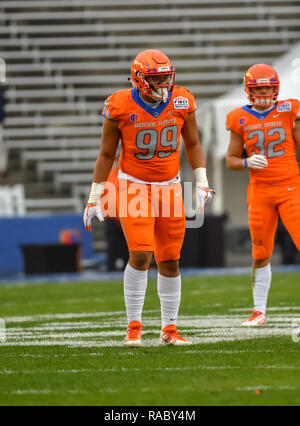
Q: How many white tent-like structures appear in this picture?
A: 1